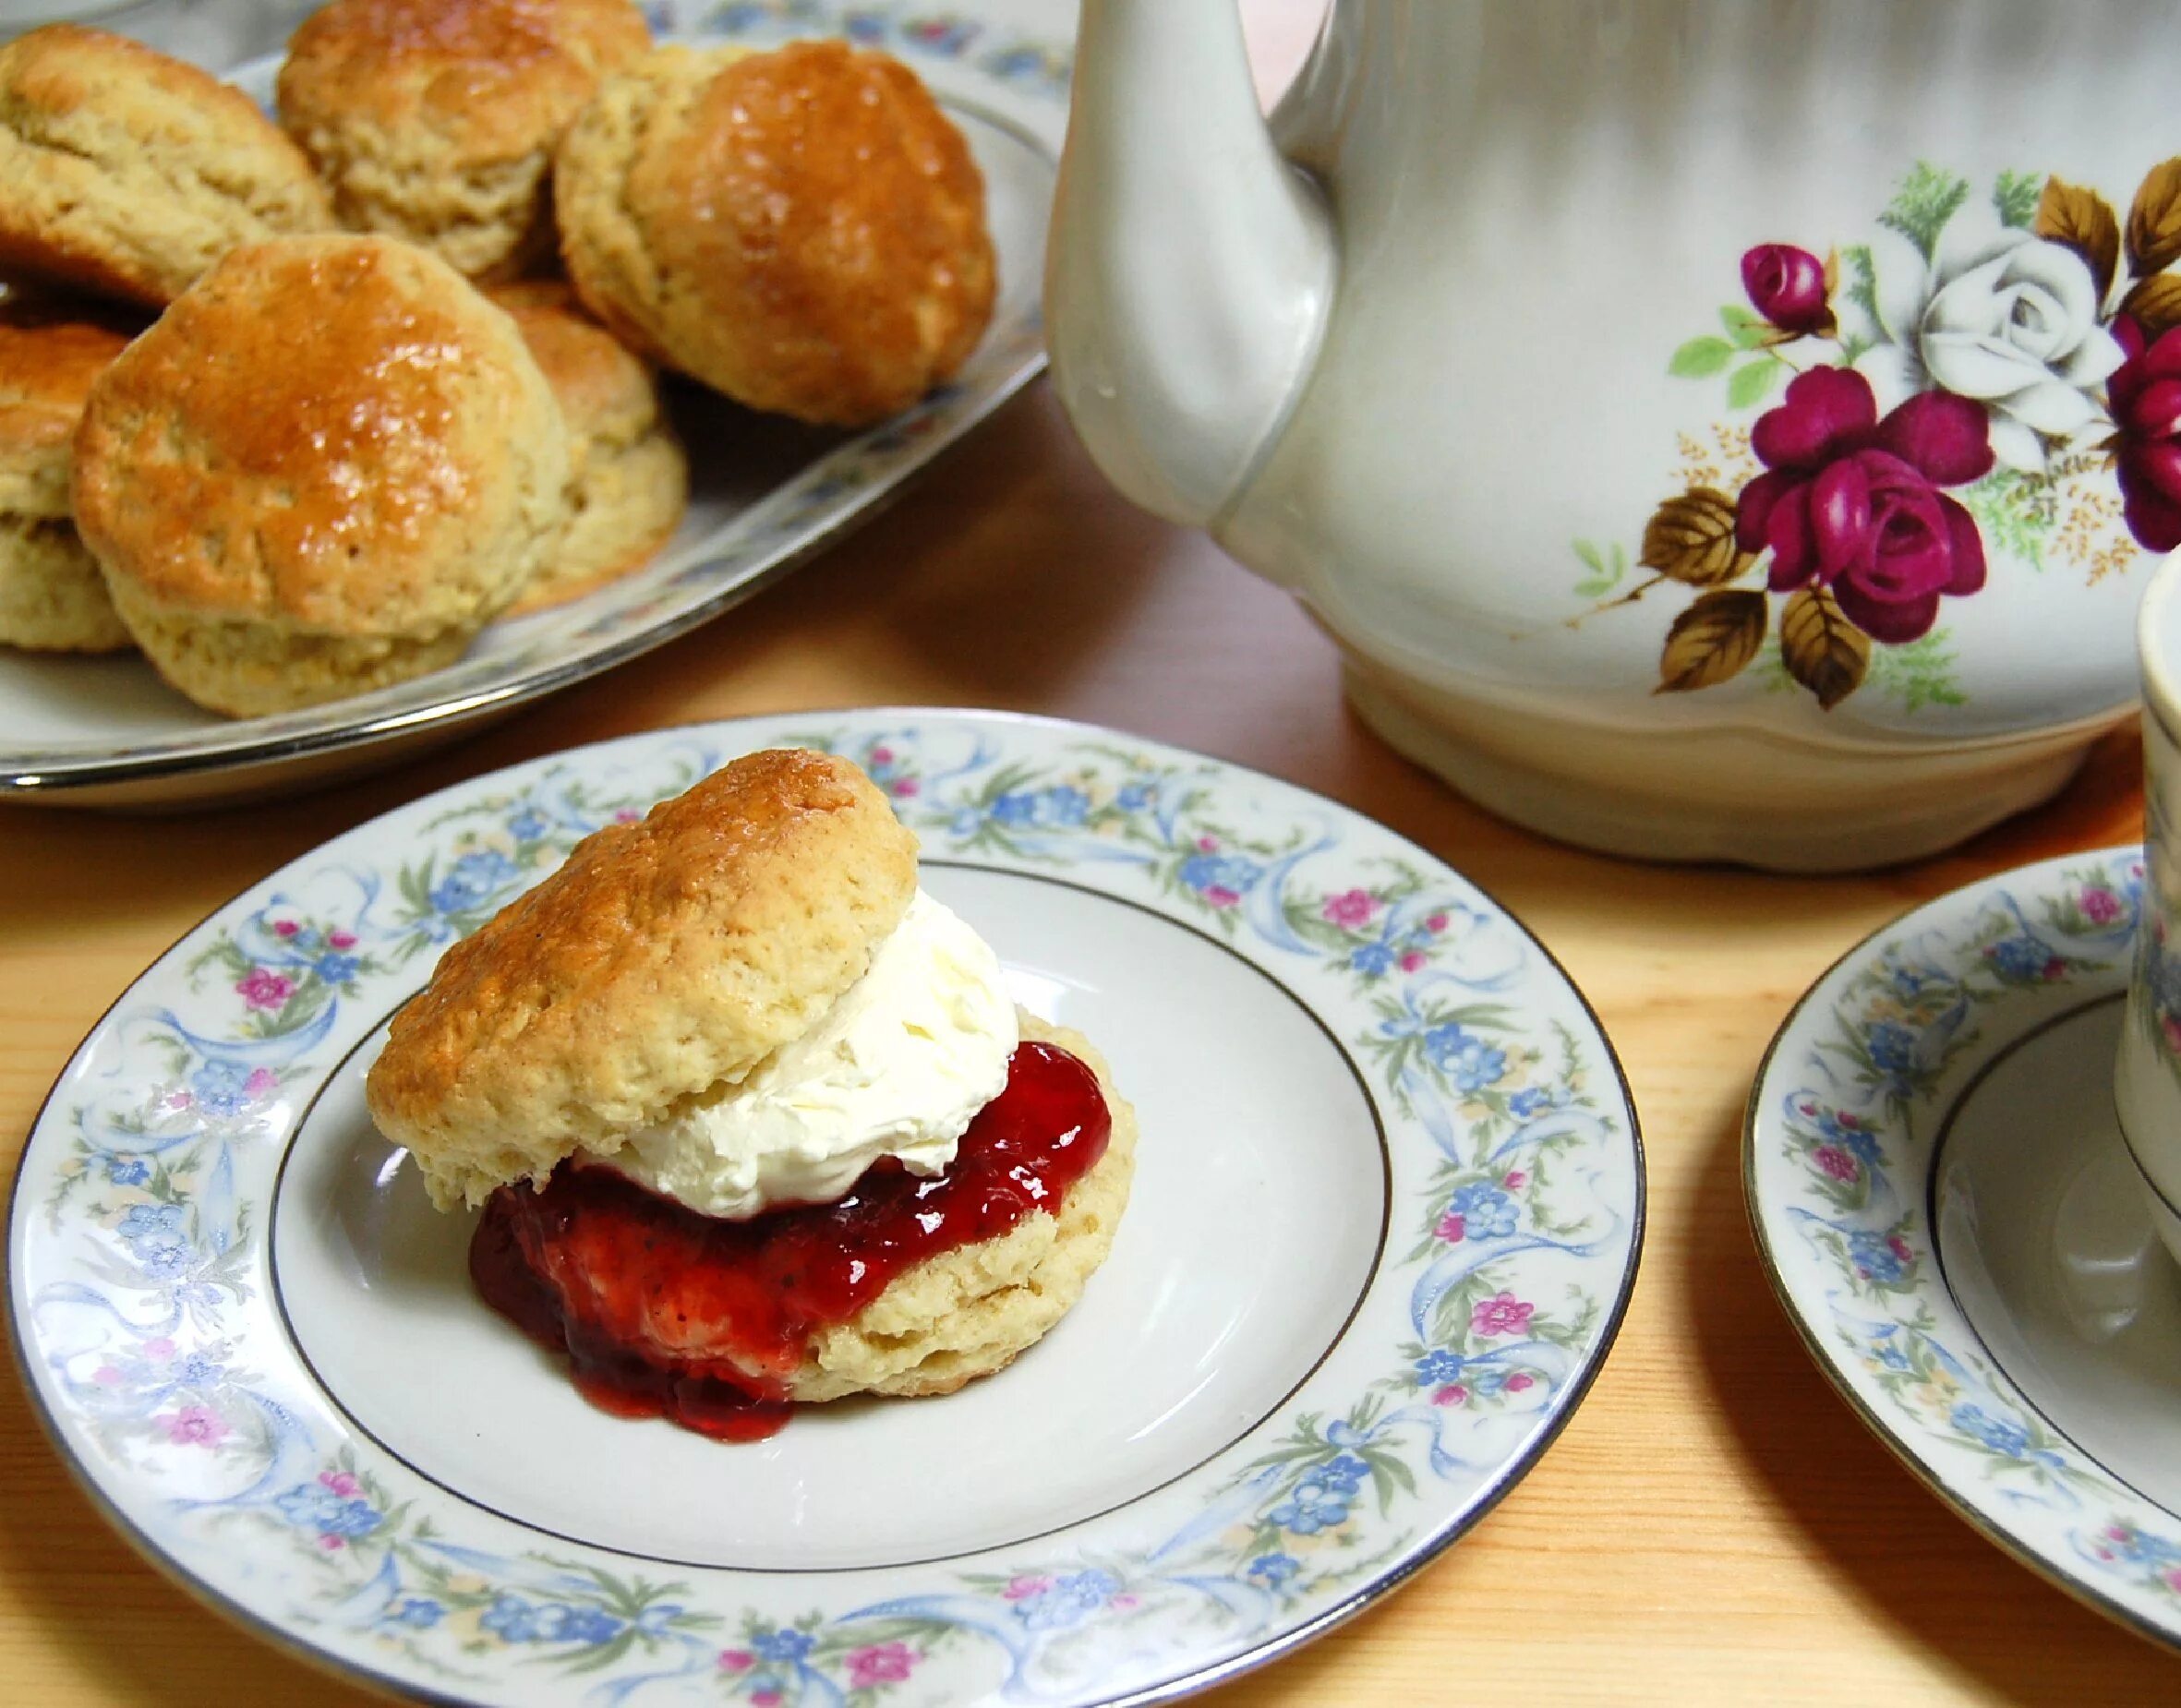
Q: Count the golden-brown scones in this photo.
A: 7